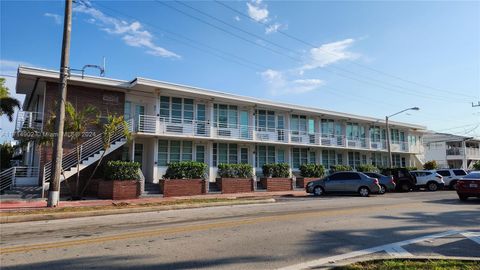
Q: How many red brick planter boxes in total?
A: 5